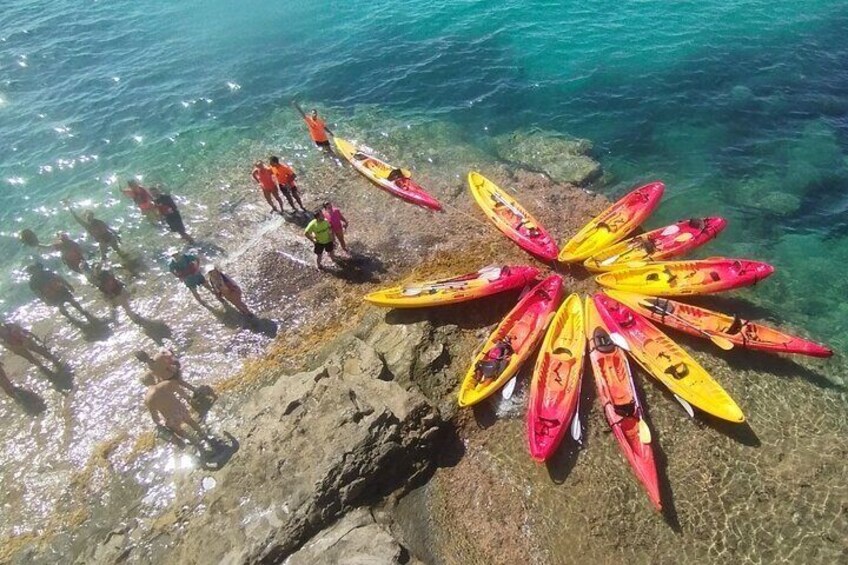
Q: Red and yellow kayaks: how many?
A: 11